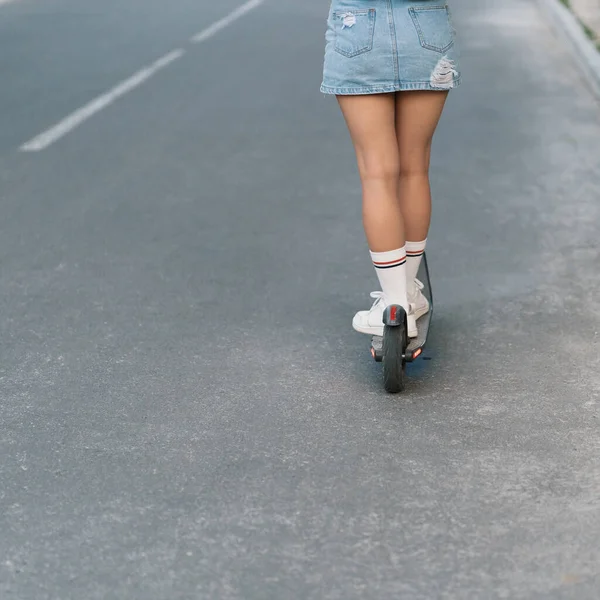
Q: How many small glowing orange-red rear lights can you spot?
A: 2